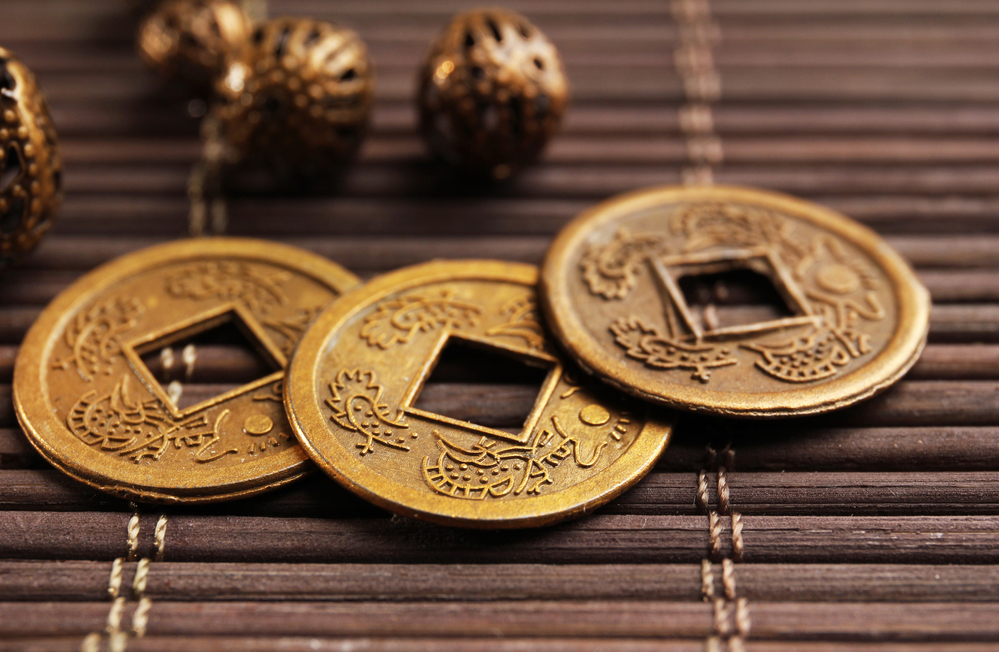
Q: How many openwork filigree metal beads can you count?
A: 4